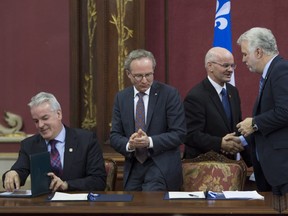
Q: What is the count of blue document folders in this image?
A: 2